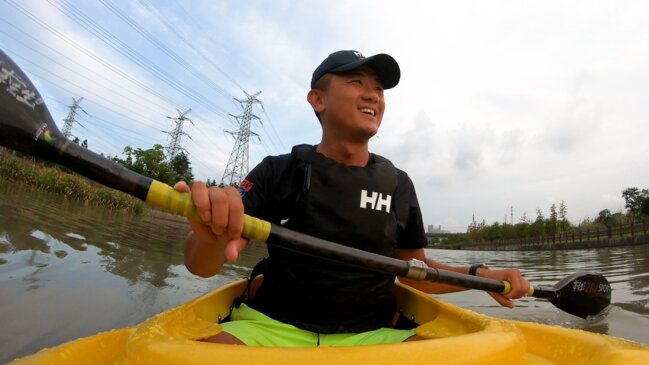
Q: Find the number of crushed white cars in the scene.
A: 0